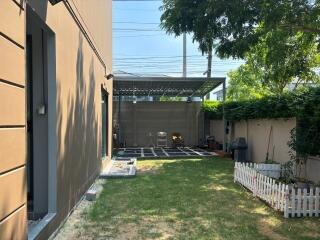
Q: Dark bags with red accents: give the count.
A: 0